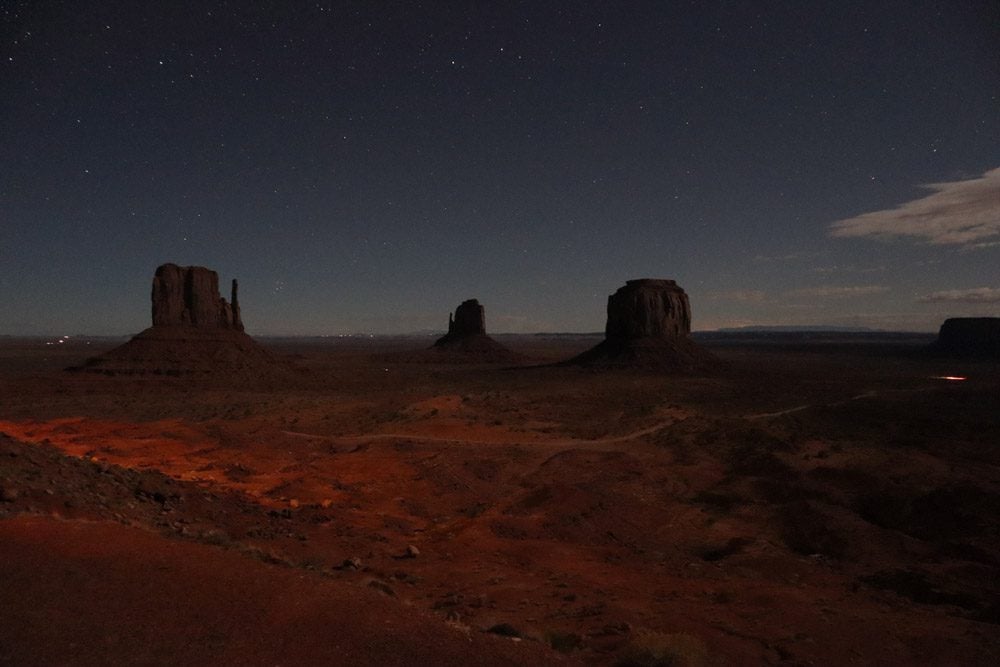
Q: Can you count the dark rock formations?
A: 4